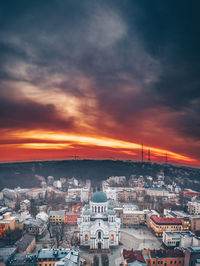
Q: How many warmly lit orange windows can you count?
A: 2